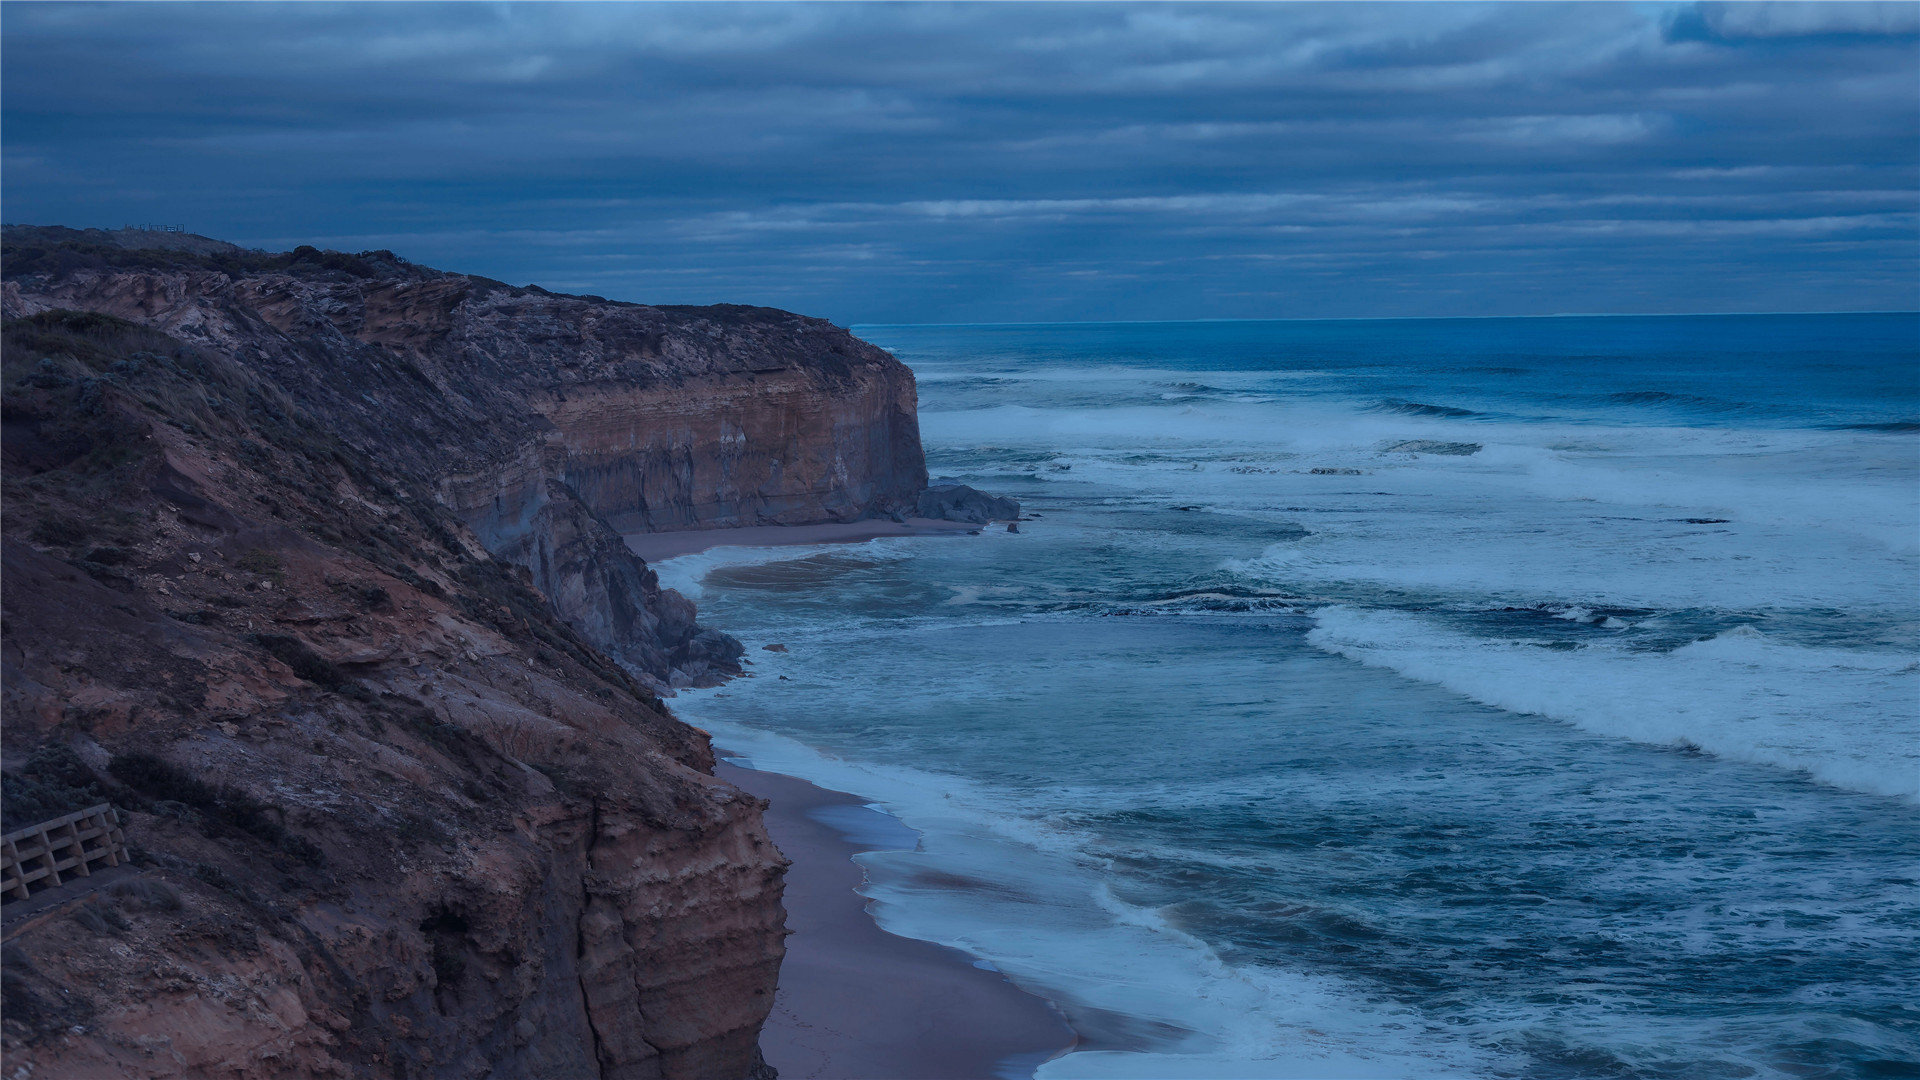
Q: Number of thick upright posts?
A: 5